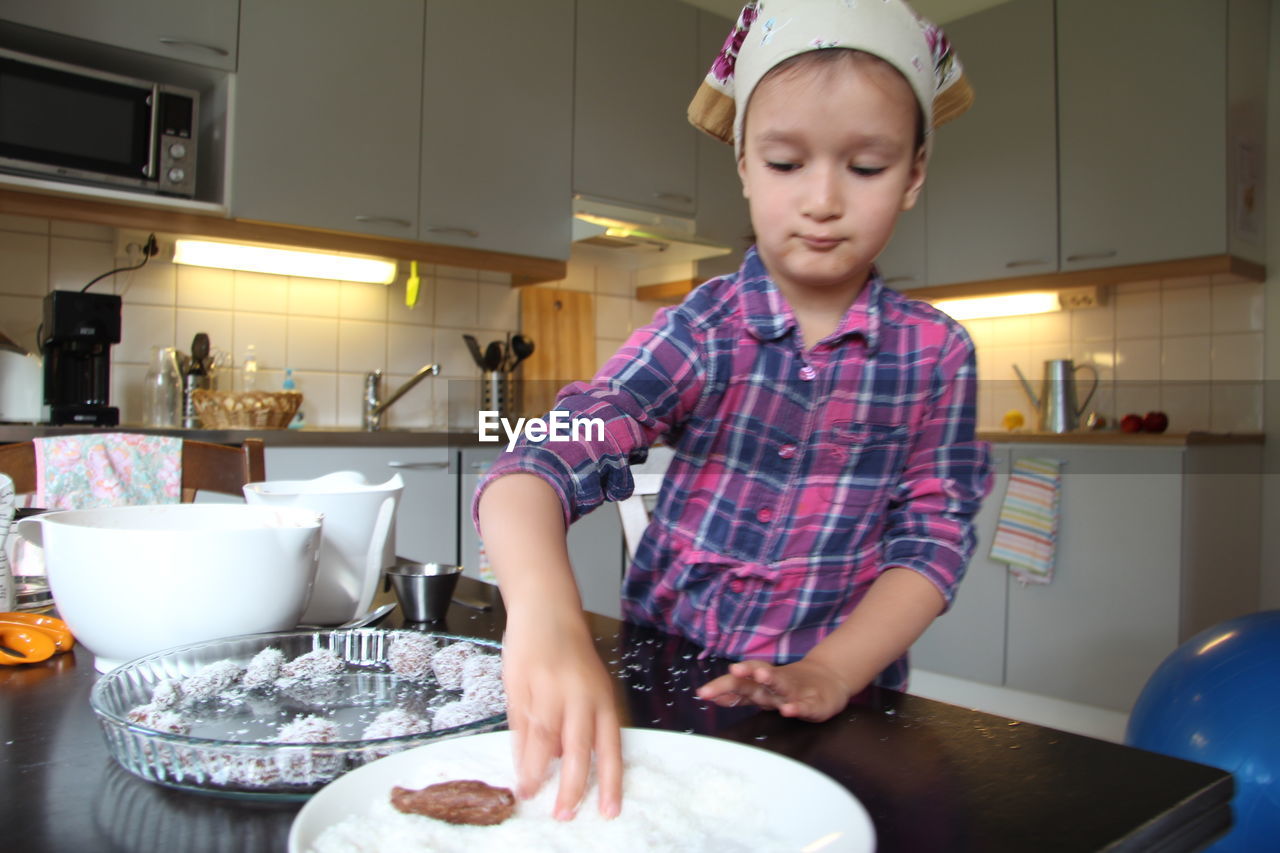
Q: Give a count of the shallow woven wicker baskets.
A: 1